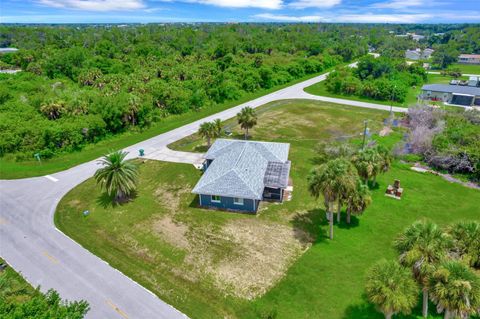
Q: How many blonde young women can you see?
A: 0